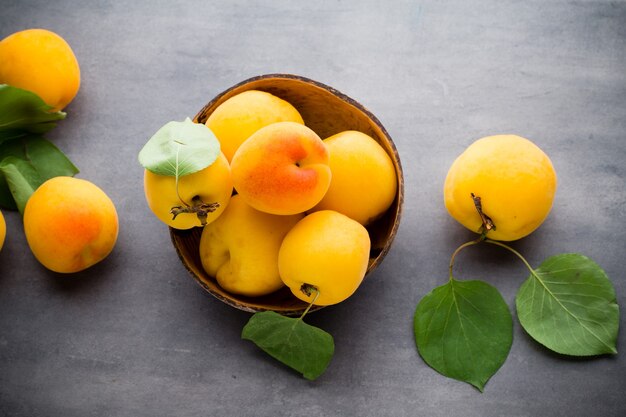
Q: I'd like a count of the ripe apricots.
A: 10